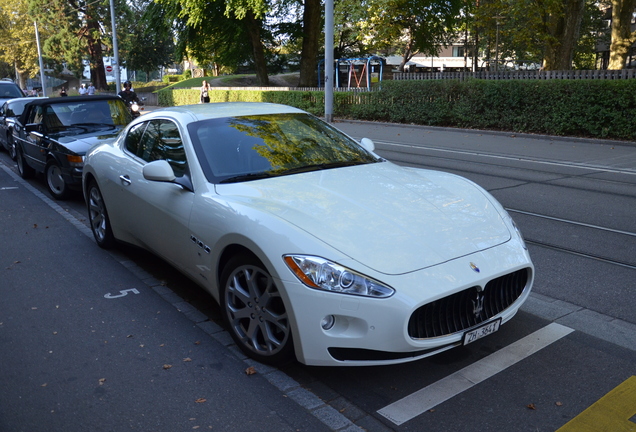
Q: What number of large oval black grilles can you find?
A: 1